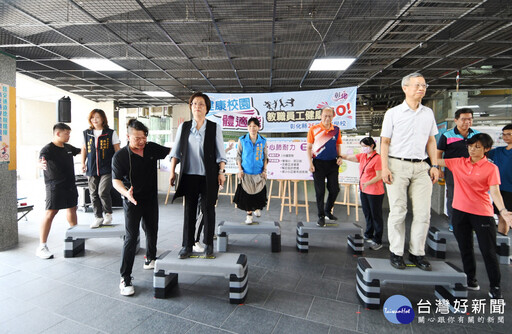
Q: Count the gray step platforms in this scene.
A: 6